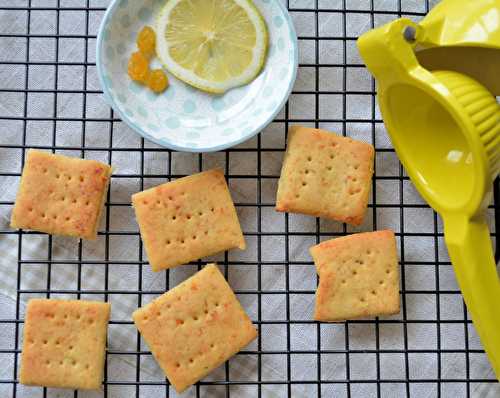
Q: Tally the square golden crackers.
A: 6